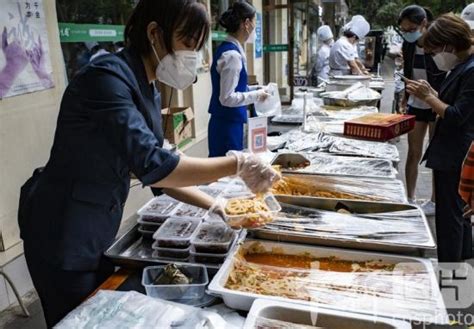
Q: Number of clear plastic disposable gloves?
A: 2